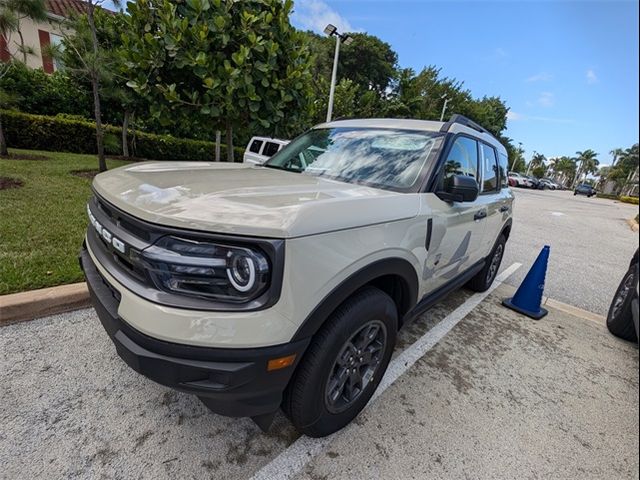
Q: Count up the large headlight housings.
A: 1